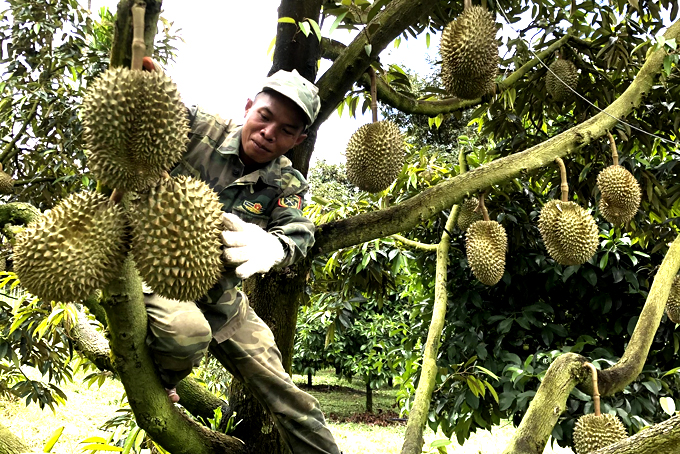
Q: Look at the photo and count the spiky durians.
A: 13